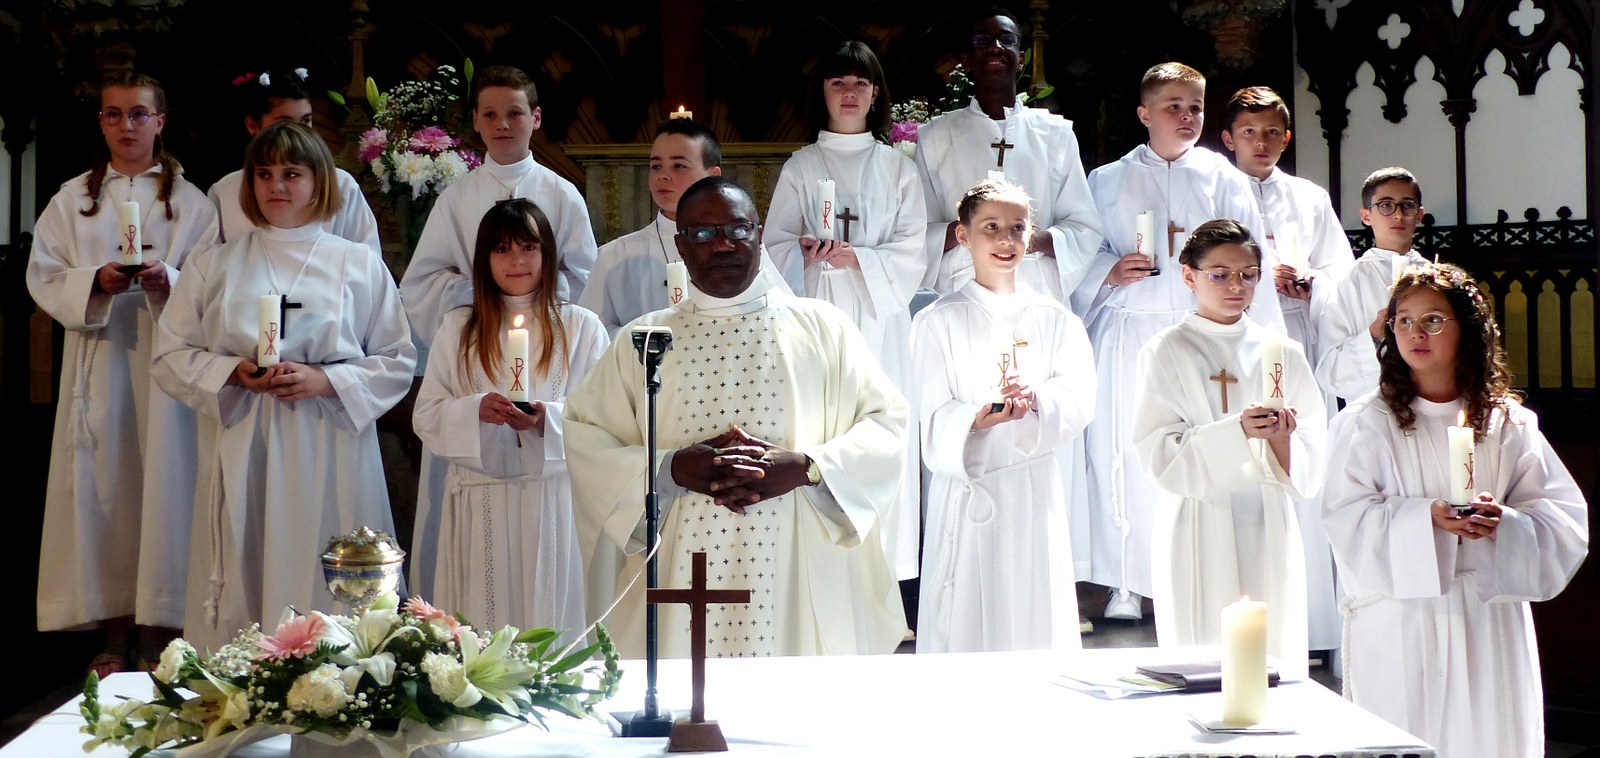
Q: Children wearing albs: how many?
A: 14